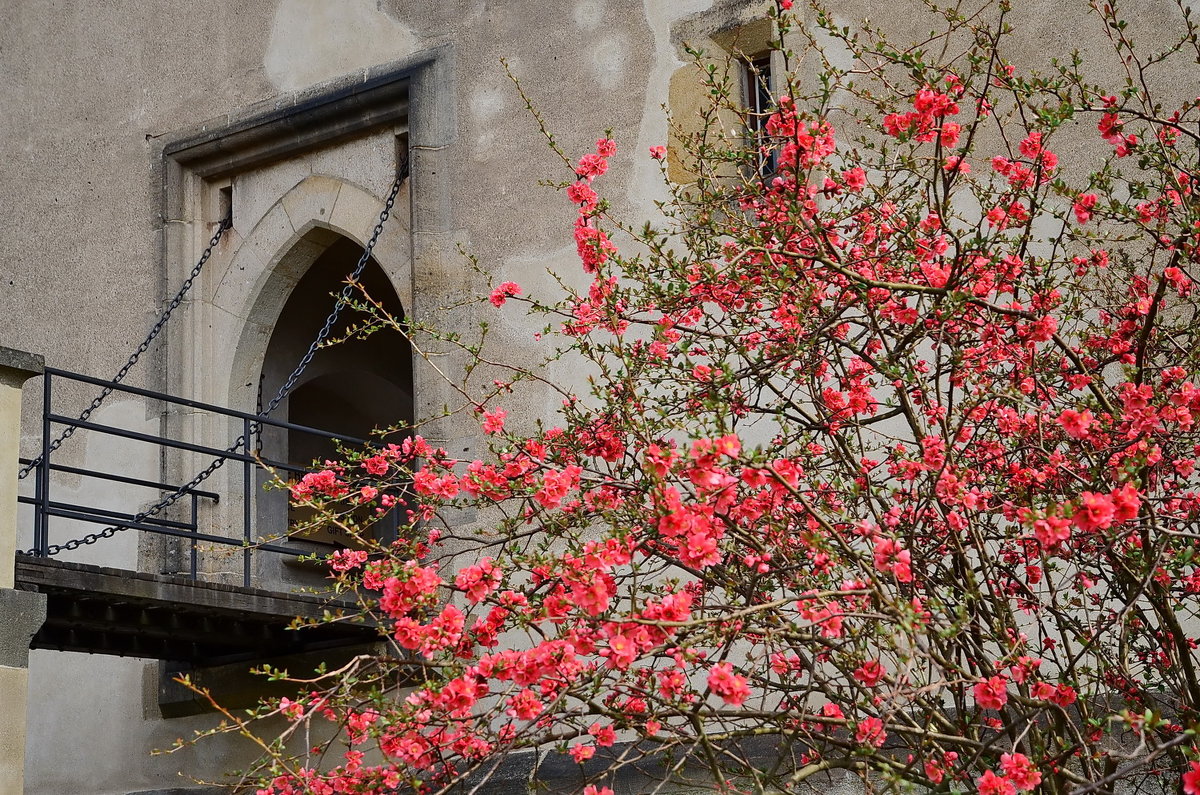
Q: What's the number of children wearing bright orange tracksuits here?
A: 0